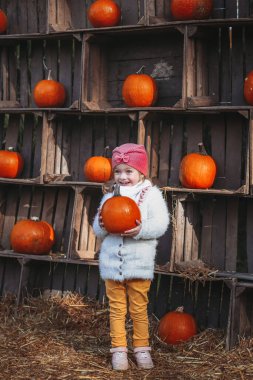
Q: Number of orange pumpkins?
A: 12